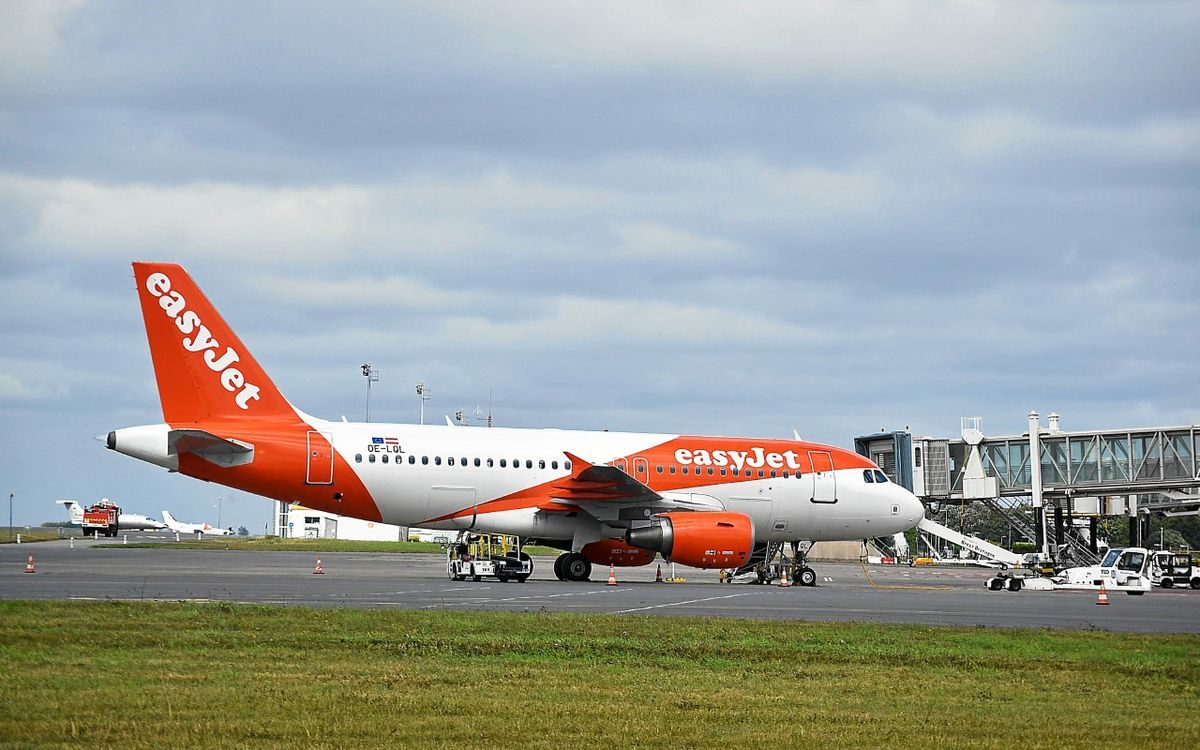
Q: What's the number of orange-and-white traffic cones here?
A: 6